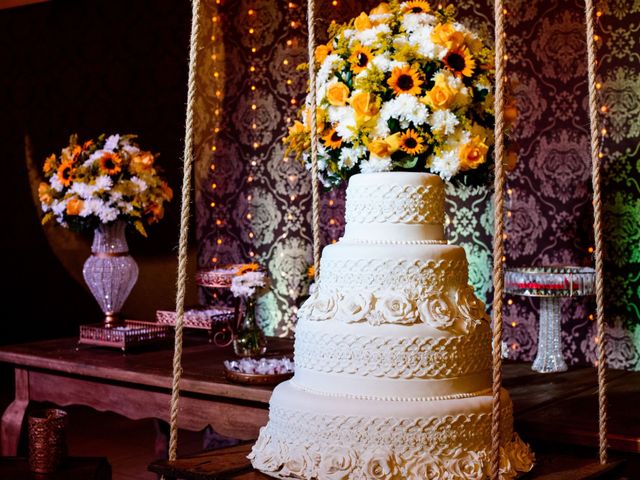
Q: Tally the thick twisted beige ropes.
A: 4